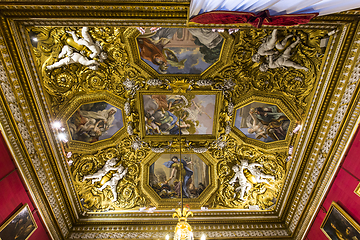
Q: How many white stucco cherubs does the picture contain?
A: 8